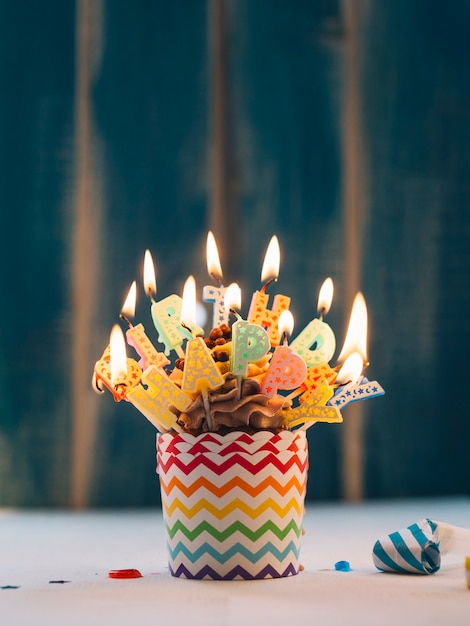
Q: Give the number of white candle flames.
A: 11